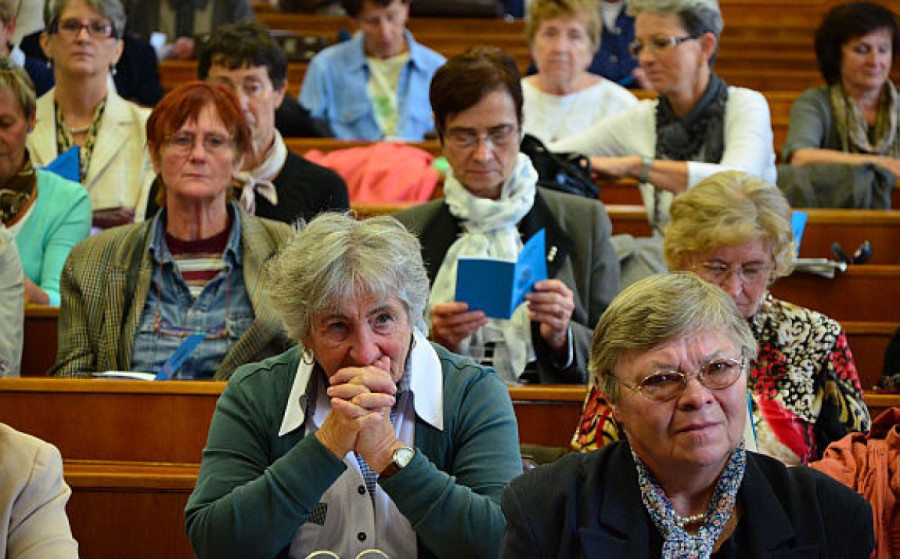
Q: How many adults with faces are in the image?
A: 12